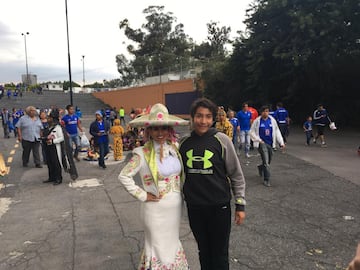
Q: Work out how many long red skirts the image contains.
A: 0